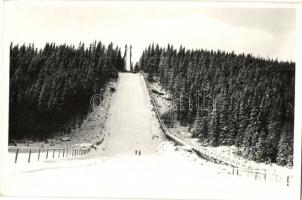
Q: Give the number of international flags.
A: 0